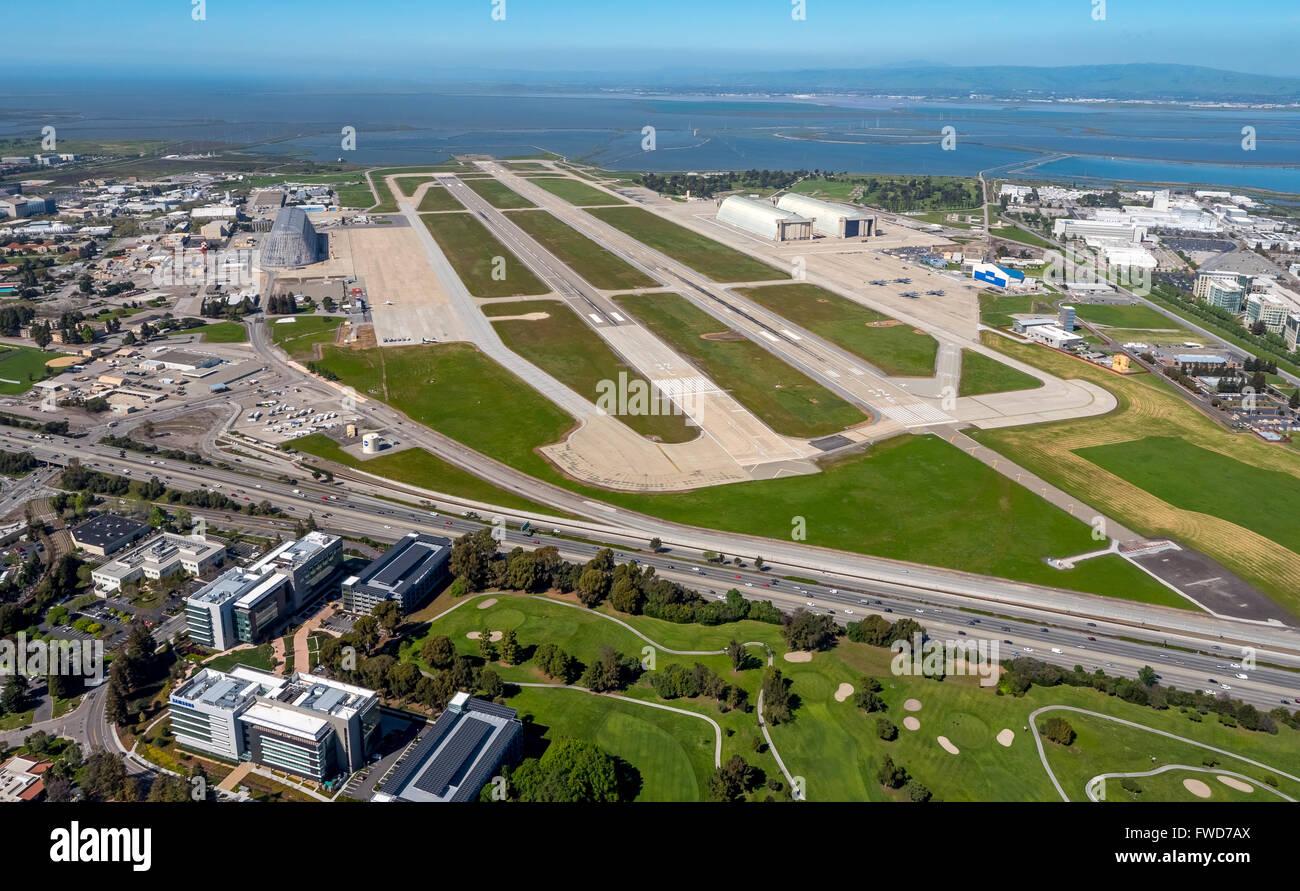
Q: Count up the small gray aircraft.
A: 4